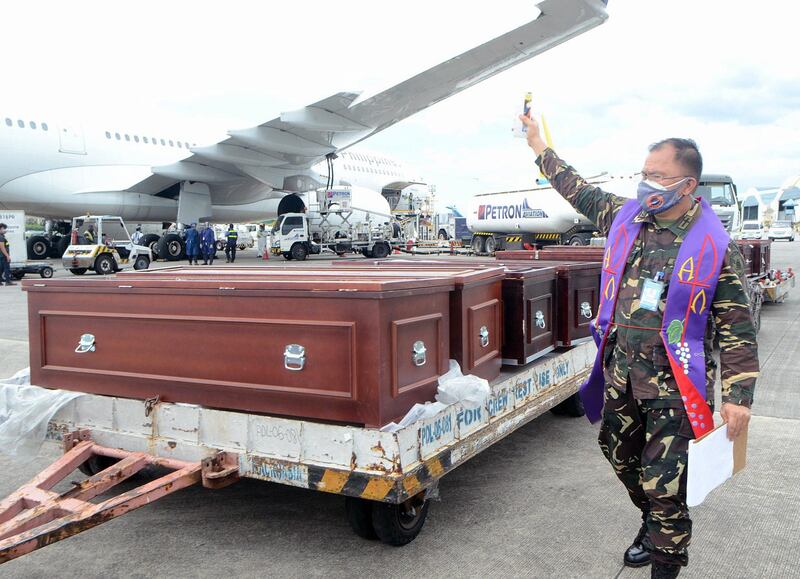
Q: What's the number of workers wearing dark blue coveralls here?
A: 2